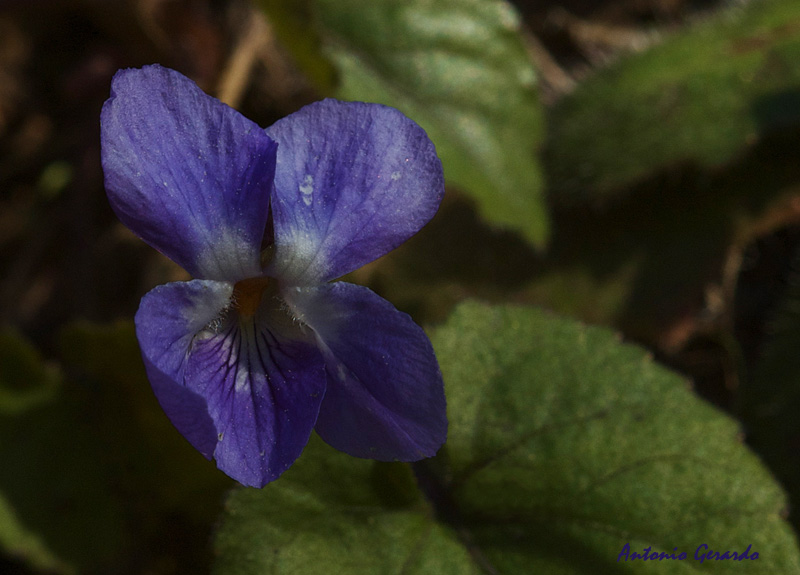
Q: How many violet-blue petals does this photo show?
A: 5